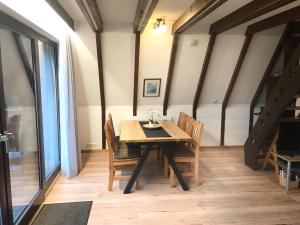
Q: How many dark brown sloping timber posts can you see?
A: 6